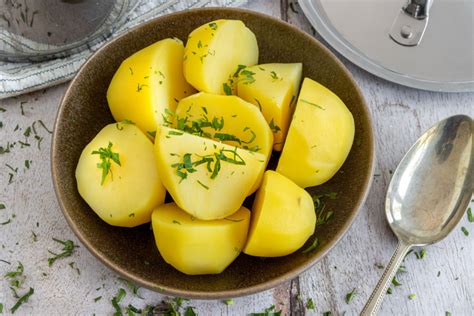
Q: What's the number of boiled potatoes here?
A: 9